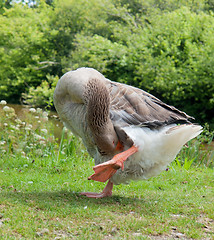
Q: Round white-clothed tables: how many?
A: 0